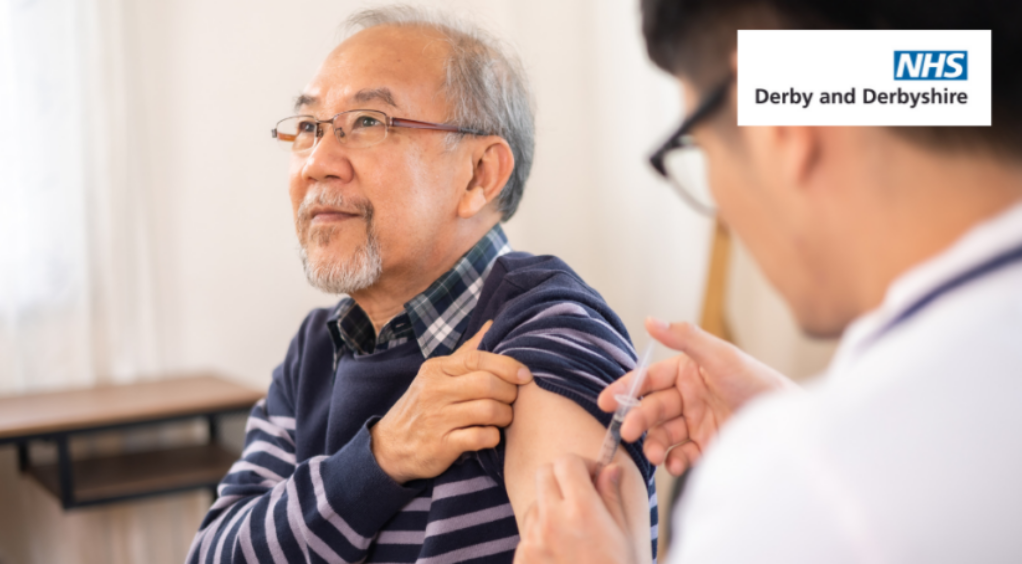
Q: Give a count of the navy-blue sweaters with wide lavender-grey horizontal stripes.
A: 1